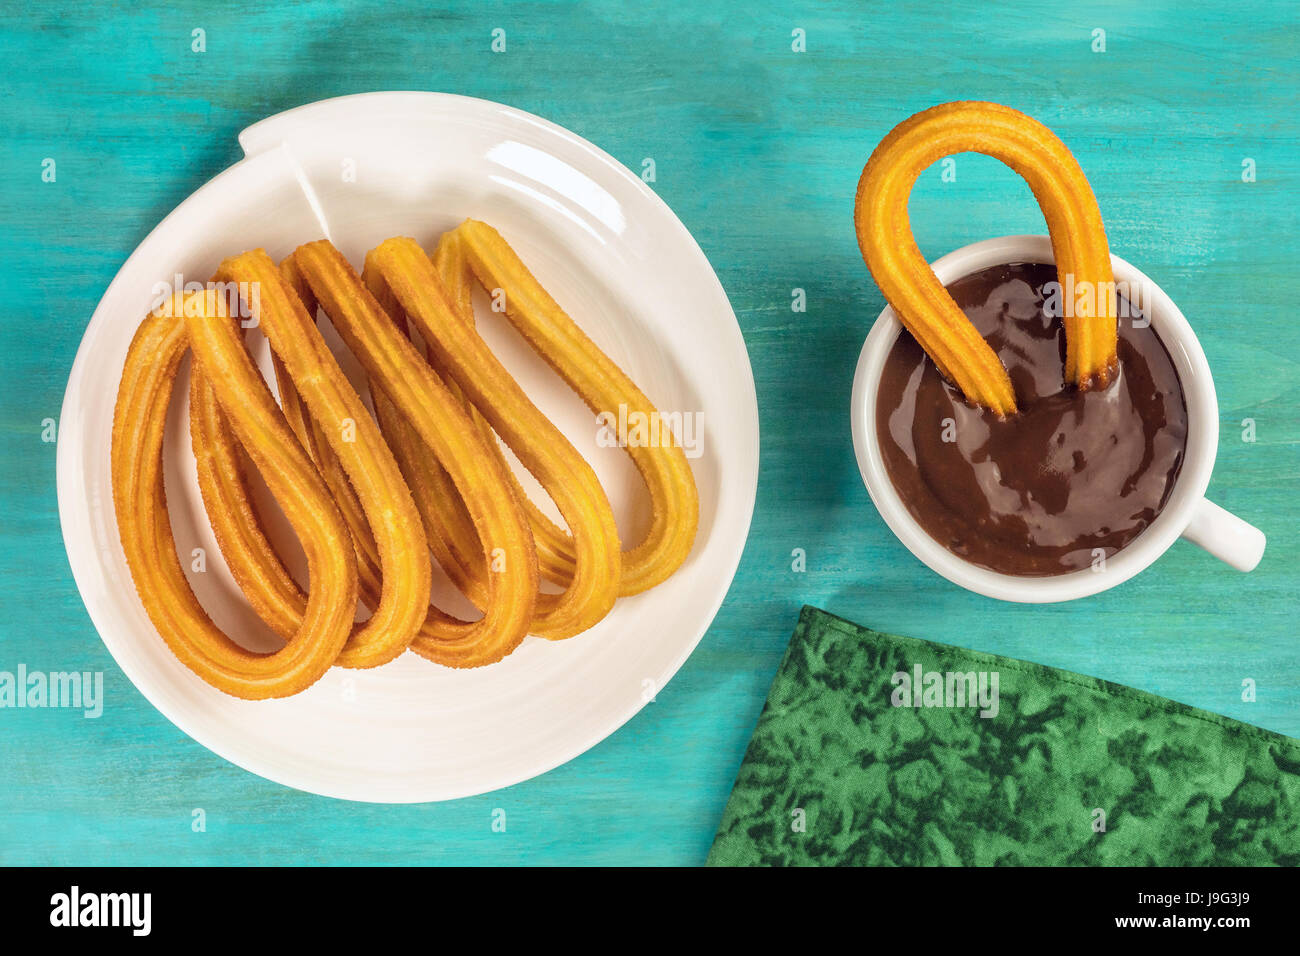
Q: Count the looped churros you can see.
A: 6